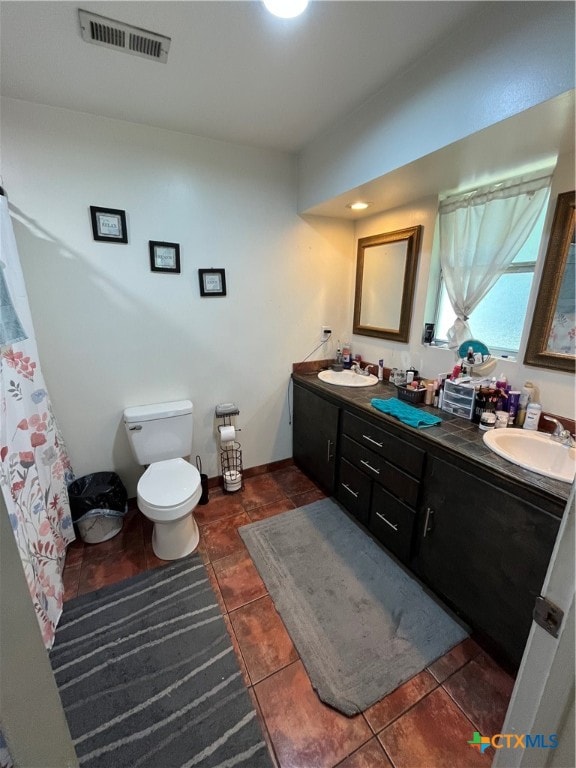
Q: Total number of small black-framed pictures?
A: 3